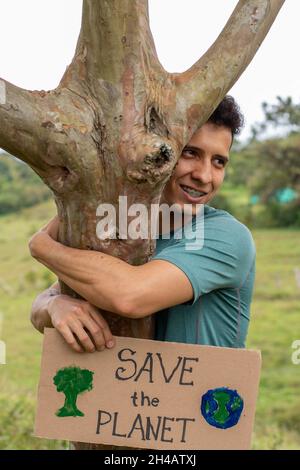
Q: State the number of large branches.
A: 3